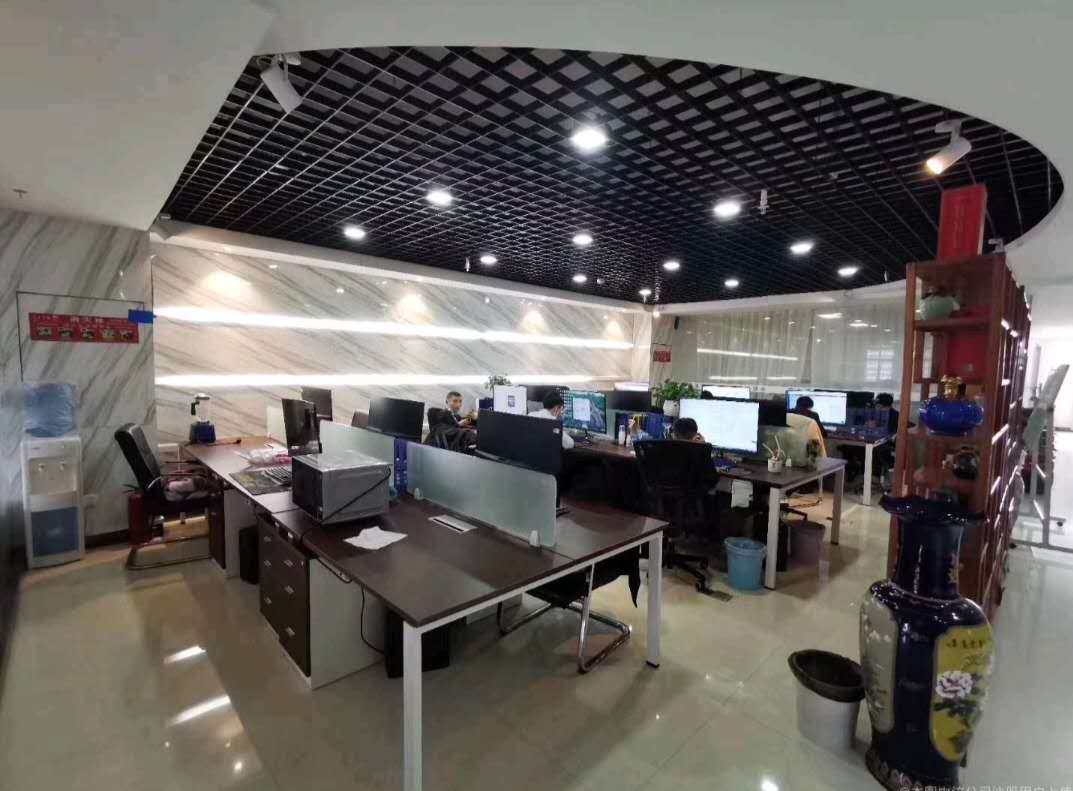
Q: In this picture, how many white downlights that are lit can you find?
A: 12